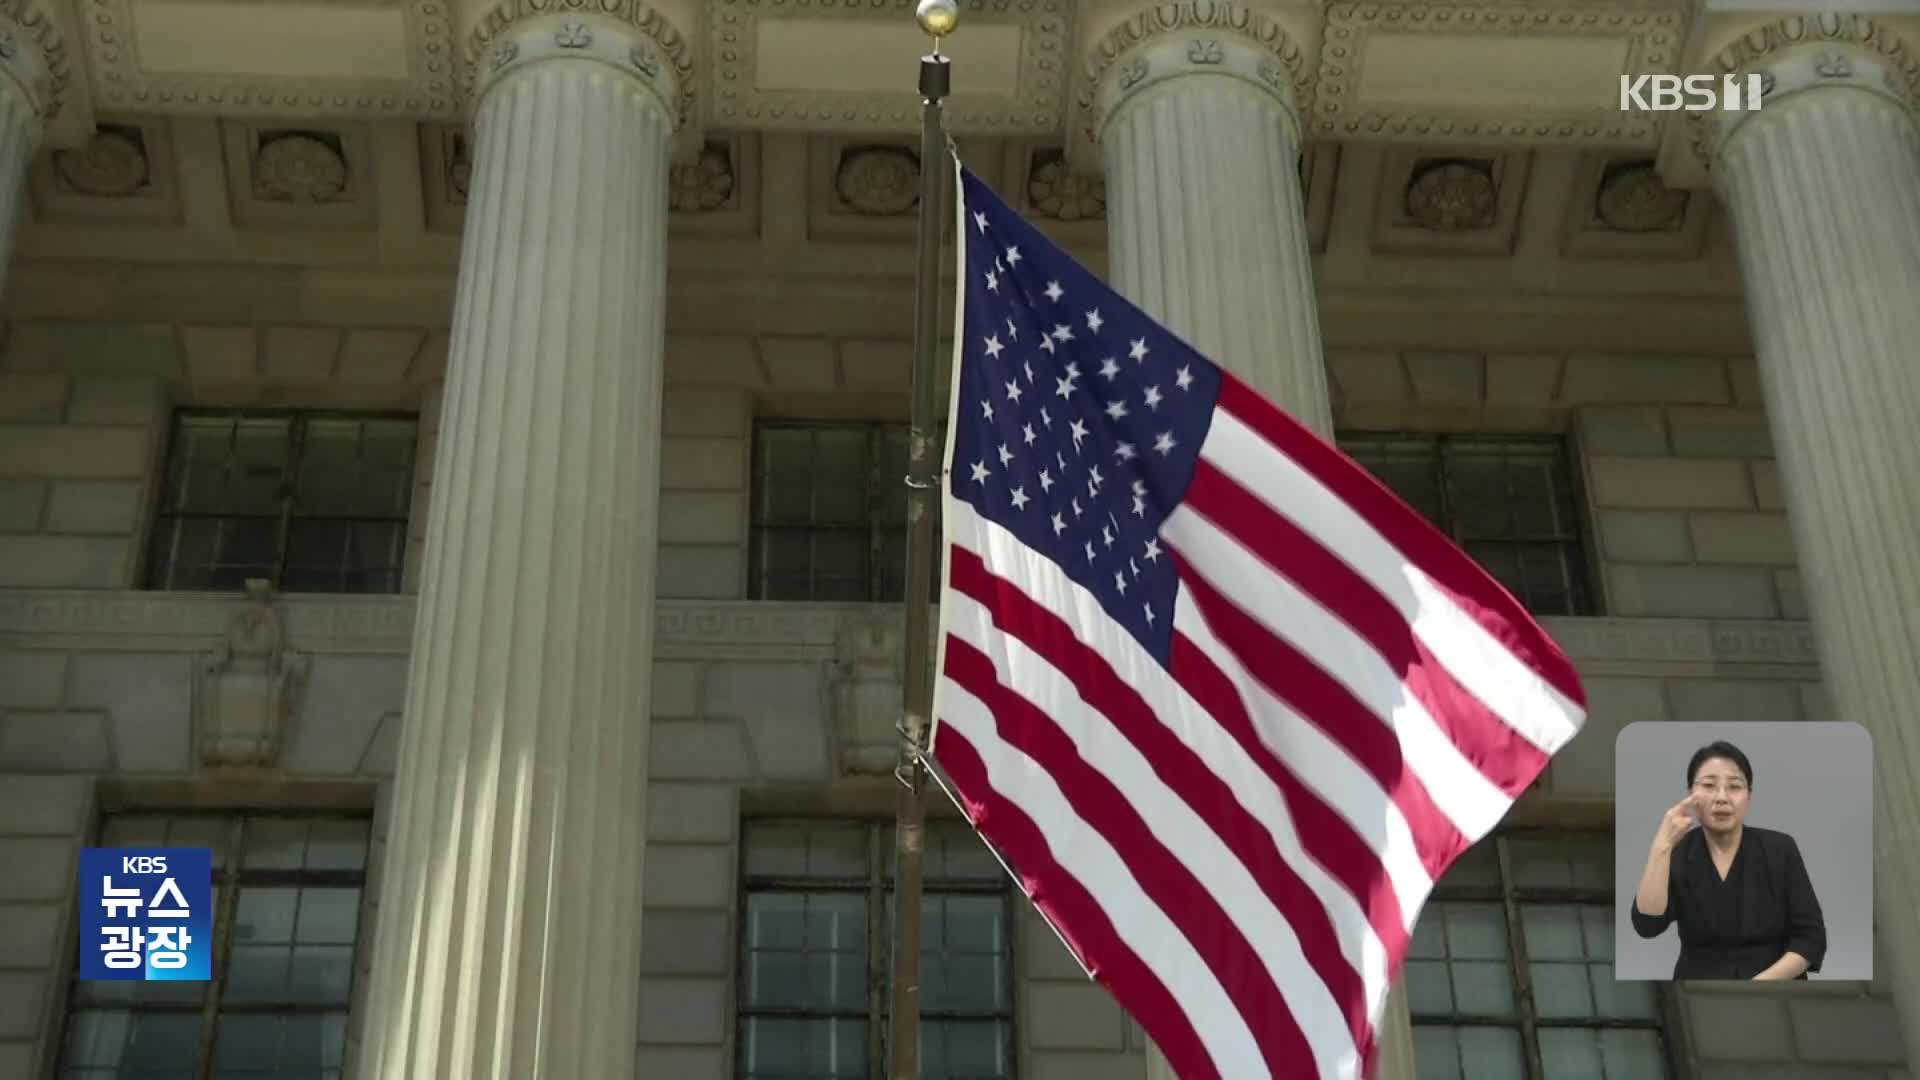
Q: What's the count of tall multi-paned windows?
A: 6